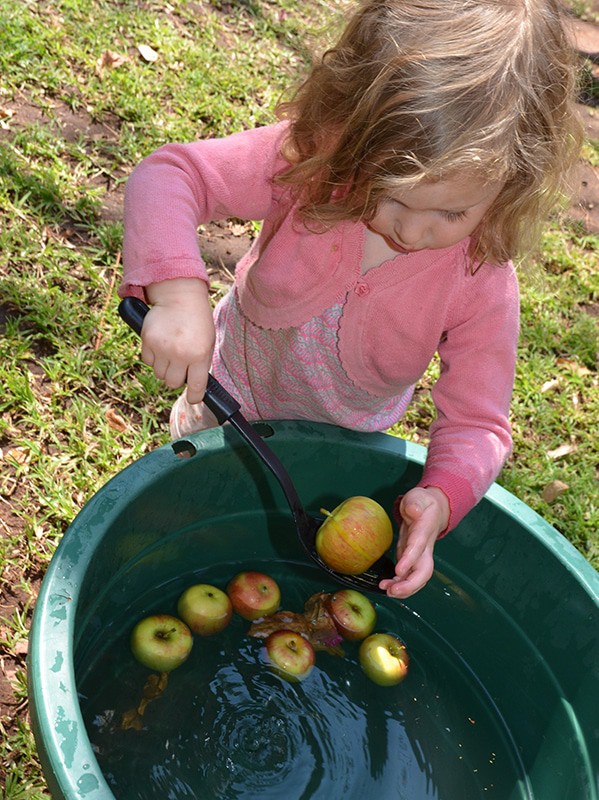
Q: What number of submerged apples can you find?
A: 6